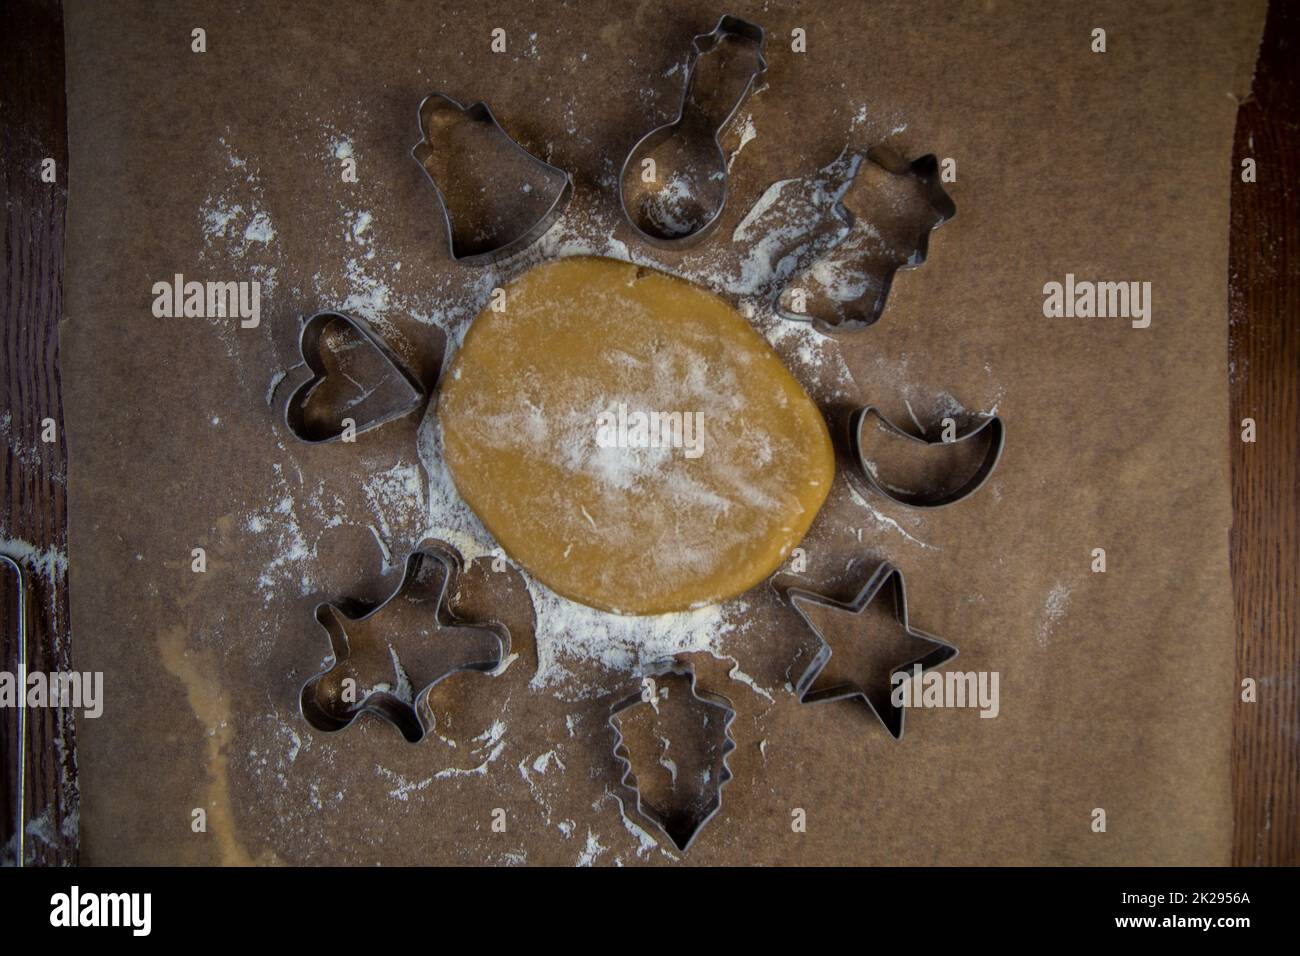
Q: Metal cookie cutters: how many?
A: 8